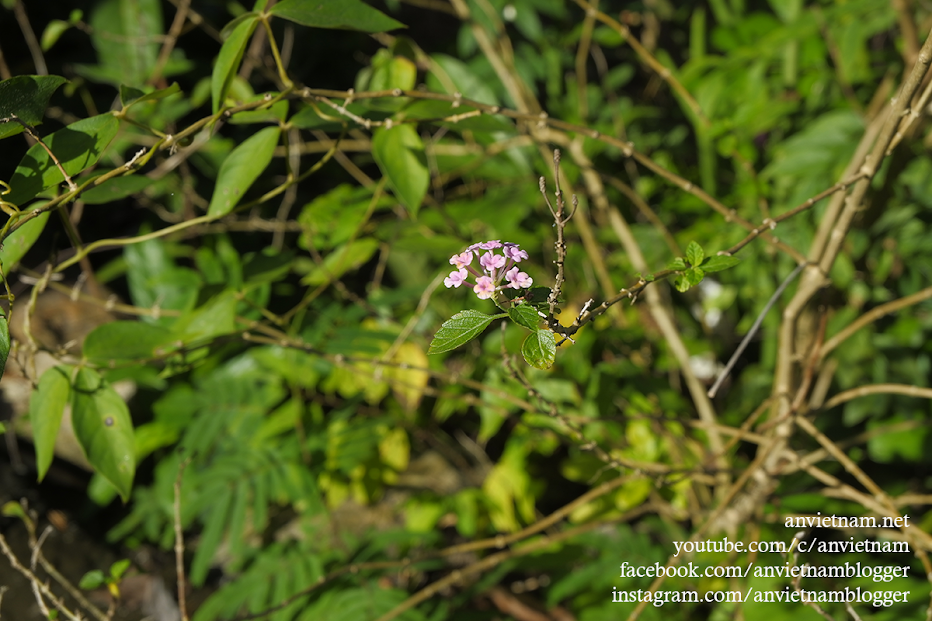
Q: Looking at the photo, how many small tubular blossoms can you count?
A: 9